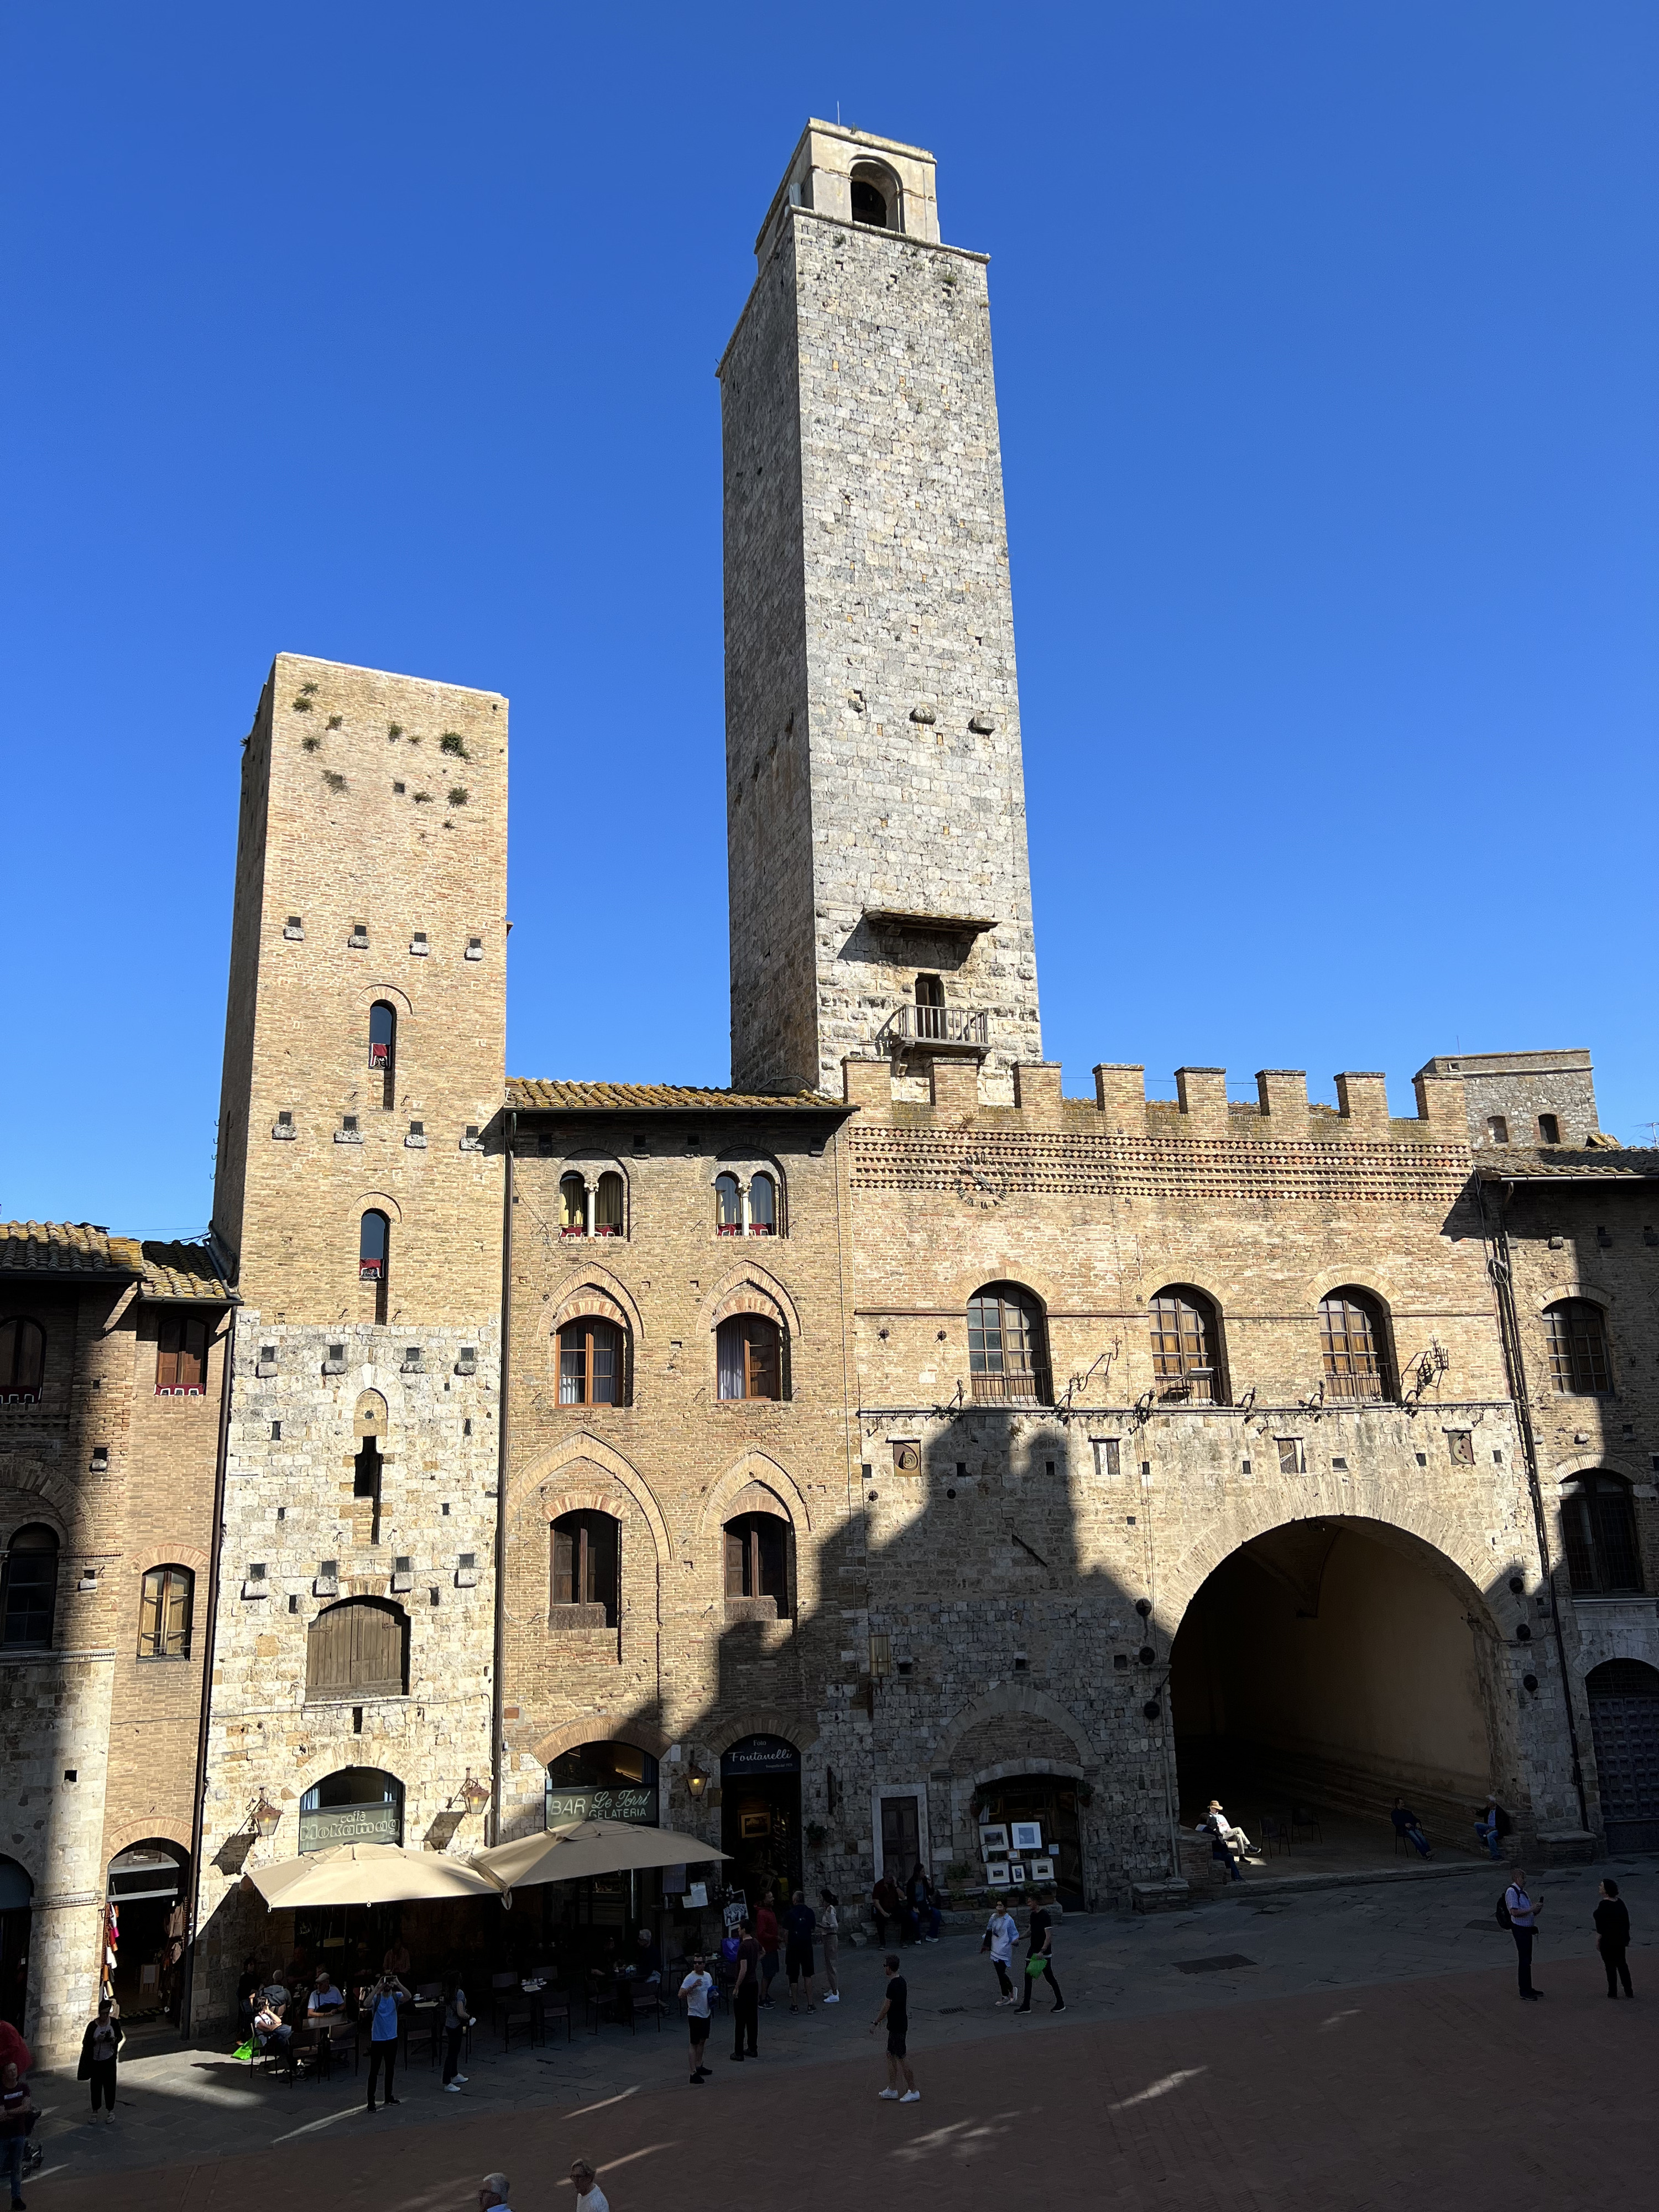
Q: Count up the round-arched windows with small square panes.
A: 4